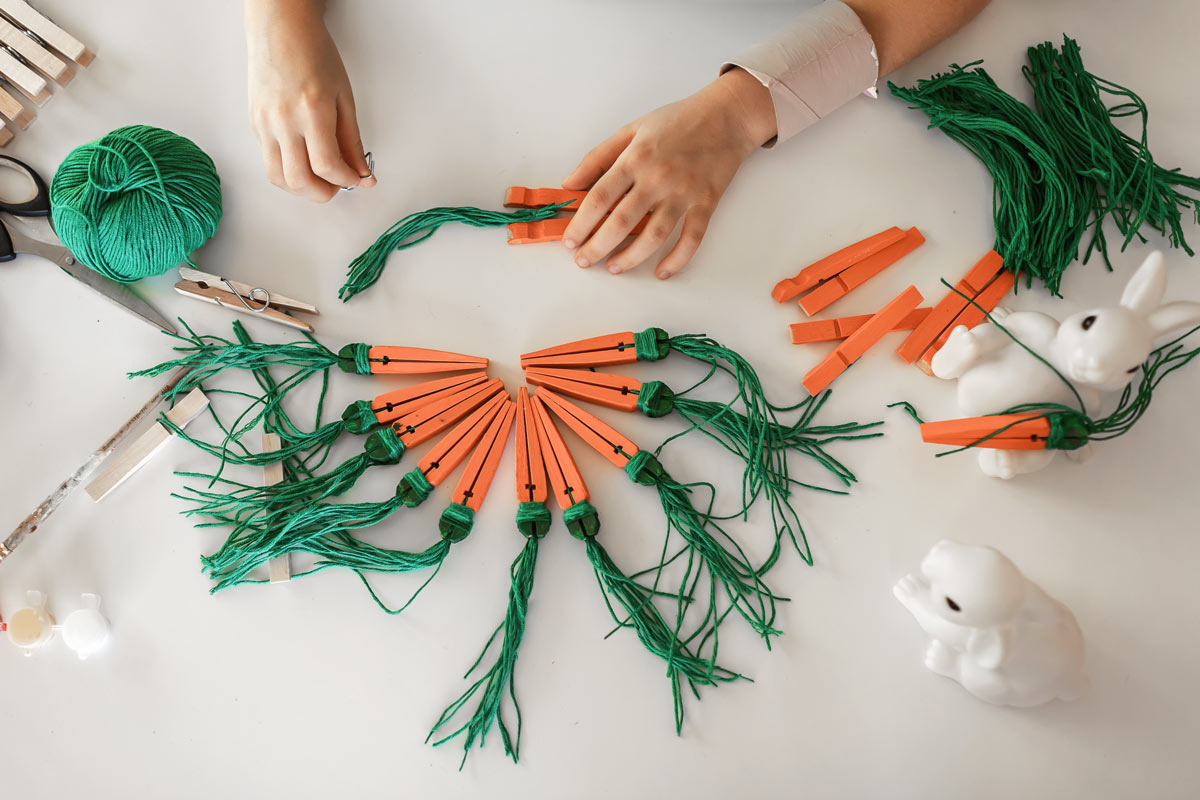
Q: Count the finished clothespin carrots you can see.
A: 11